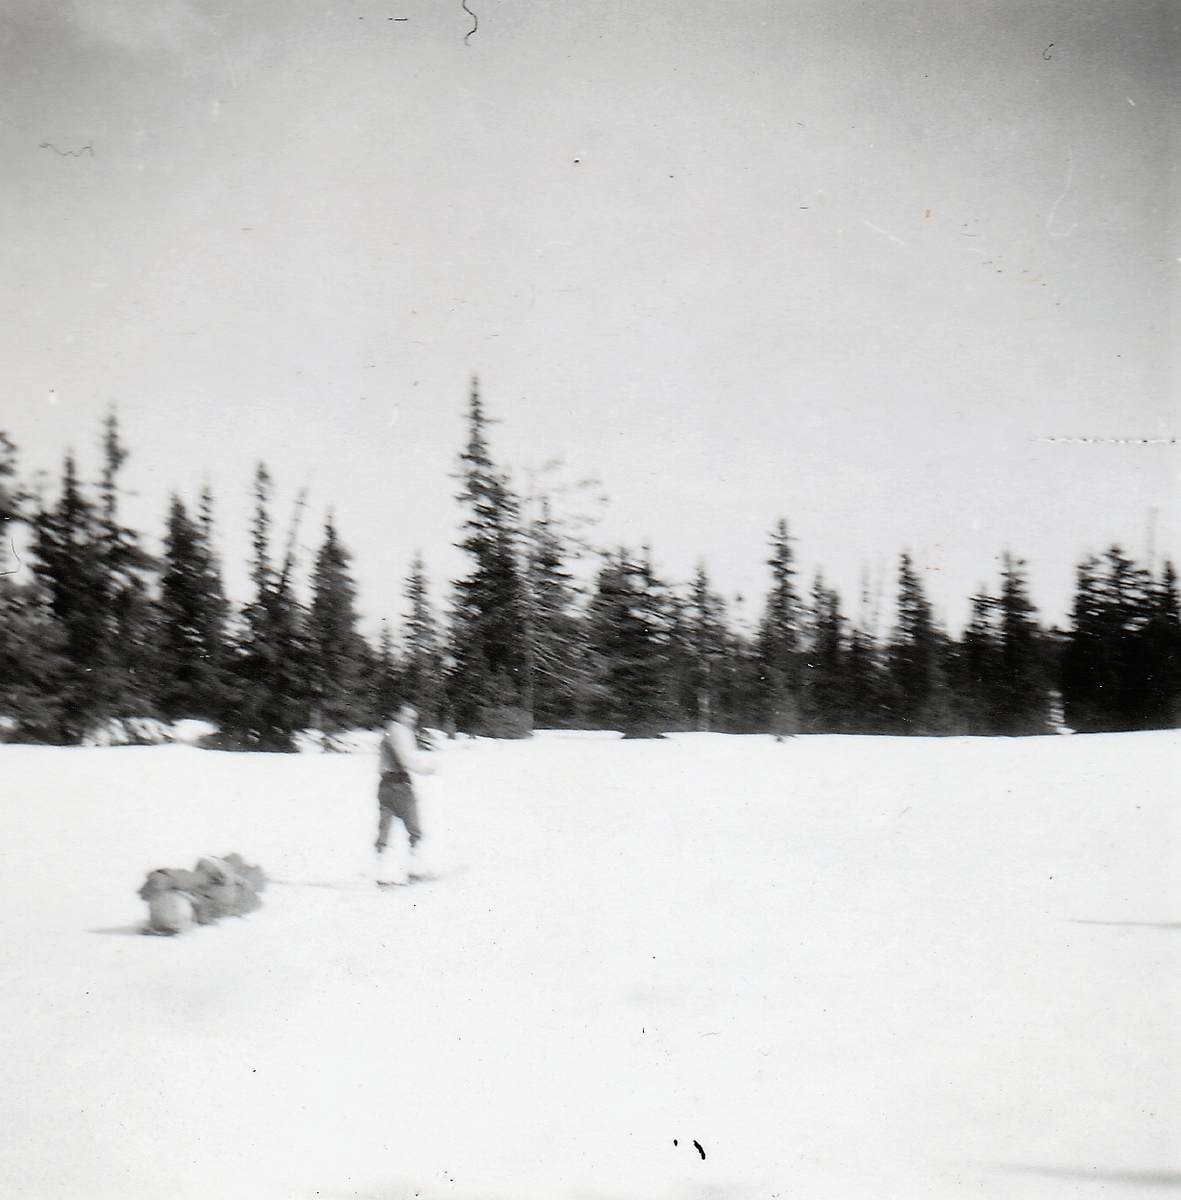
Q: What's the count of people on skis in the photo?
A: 1